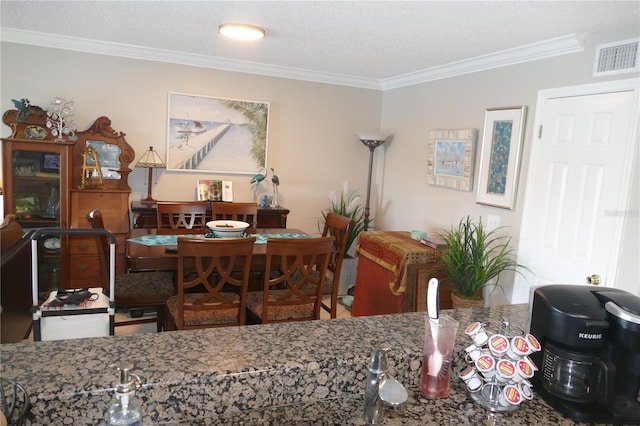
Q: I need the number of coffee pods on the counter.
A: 13